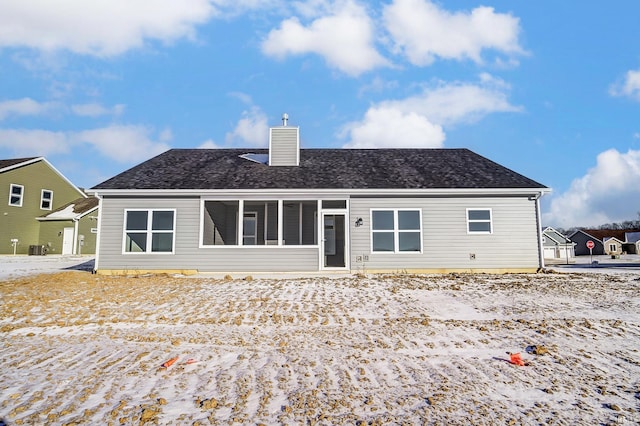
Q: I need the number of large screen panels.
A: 3